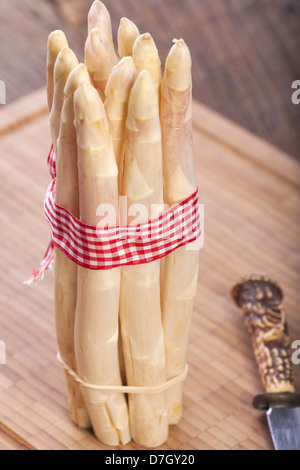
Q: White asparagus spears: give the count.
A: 11